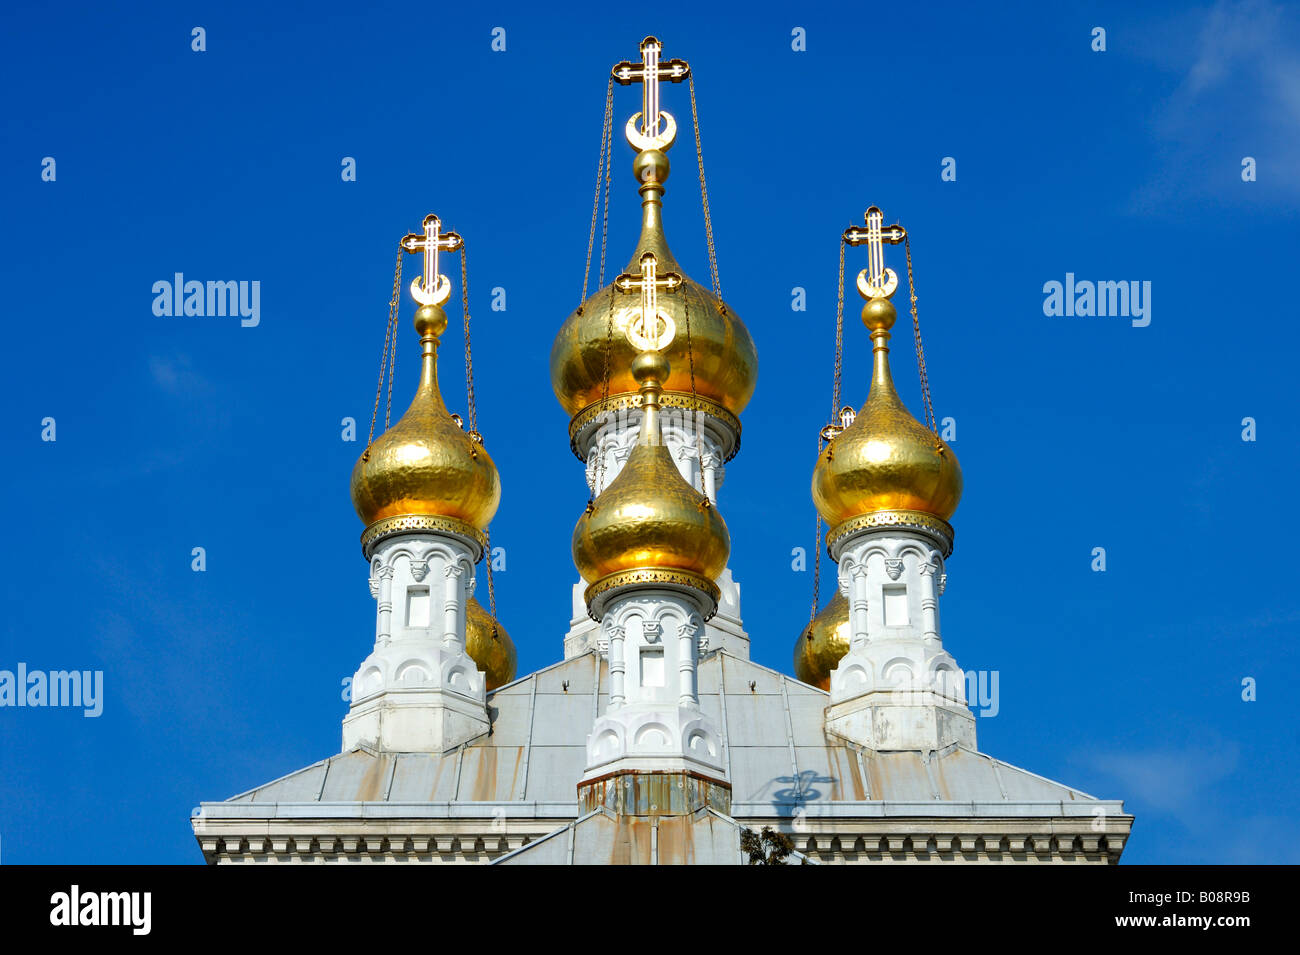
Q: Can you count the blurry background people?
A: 0